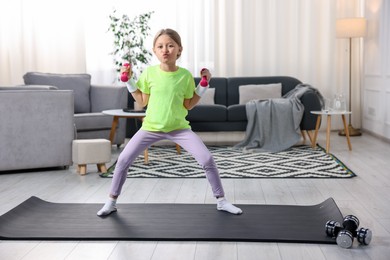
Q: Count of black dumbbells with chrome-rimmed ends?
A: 2